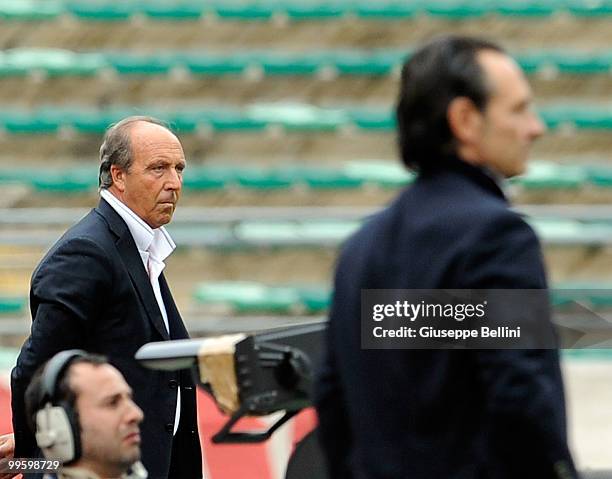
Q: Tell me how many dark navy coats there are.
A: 2